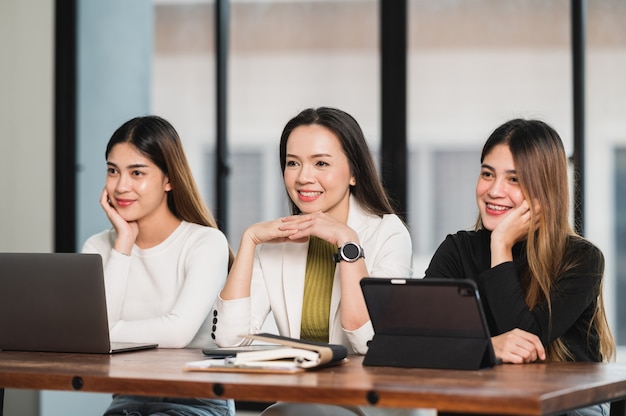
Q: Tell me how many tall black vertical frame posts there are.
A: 4